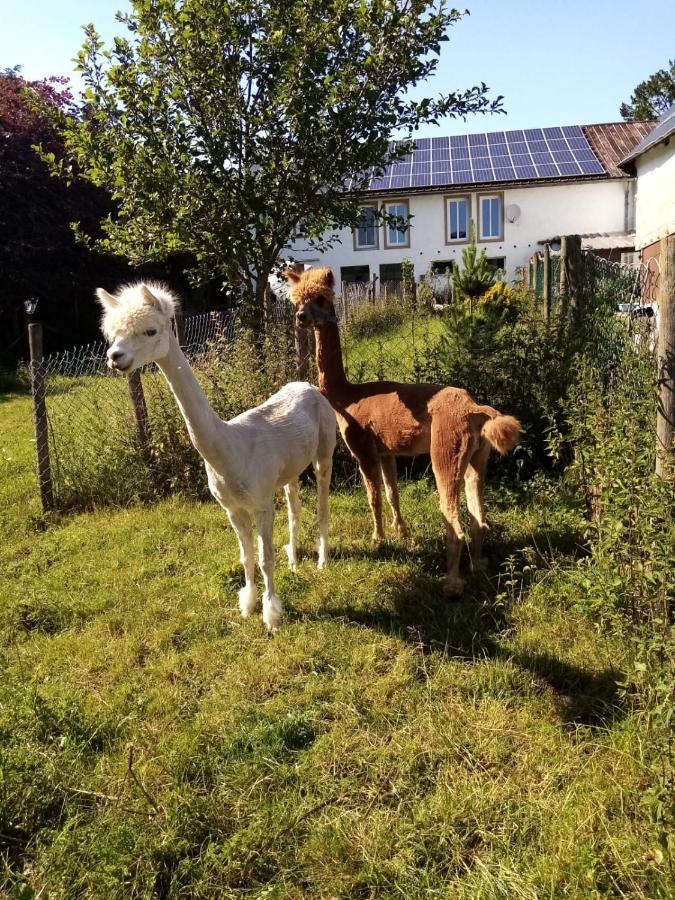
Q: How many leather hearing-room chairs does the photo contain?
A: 0